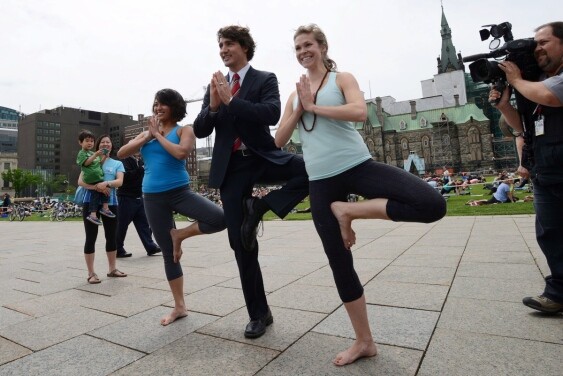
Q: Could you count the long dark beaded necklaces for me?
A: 1